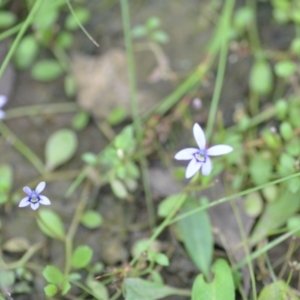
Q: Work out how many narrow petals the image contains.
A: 10